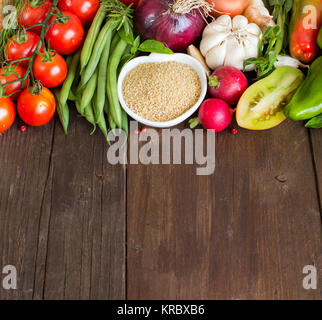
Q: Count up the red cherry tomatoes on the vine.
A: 8